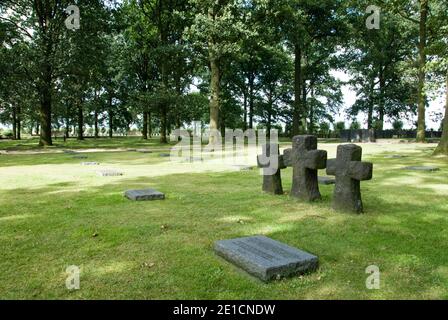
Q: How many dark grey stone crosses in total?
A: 3